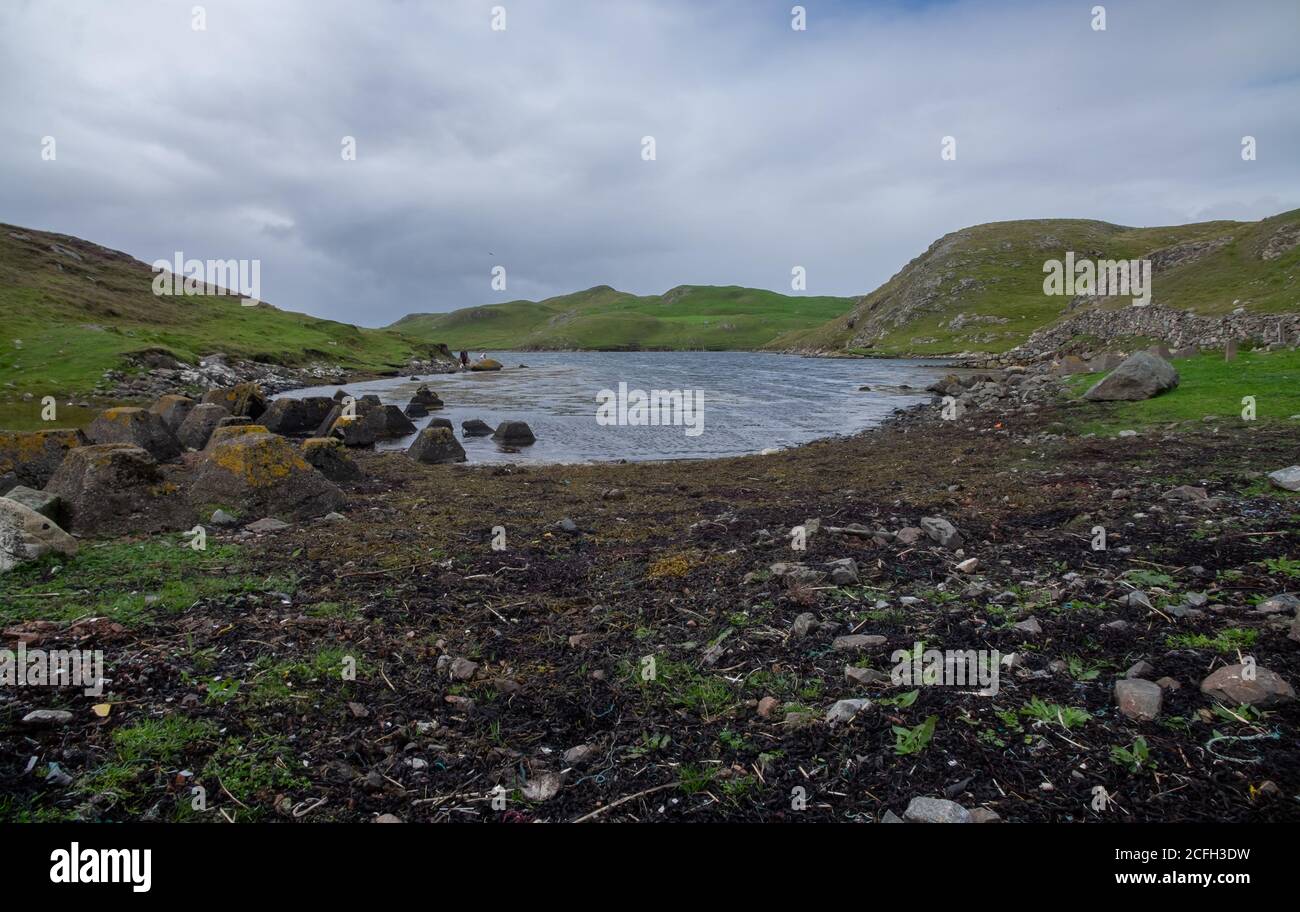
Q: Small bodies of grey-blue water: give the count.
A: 1